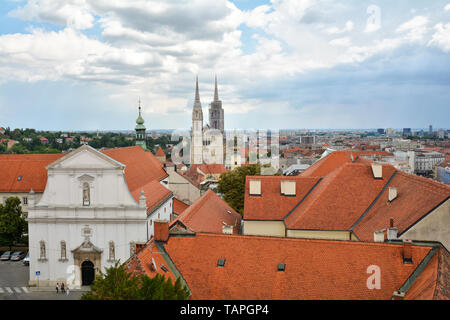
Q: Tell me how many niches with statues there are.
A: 5